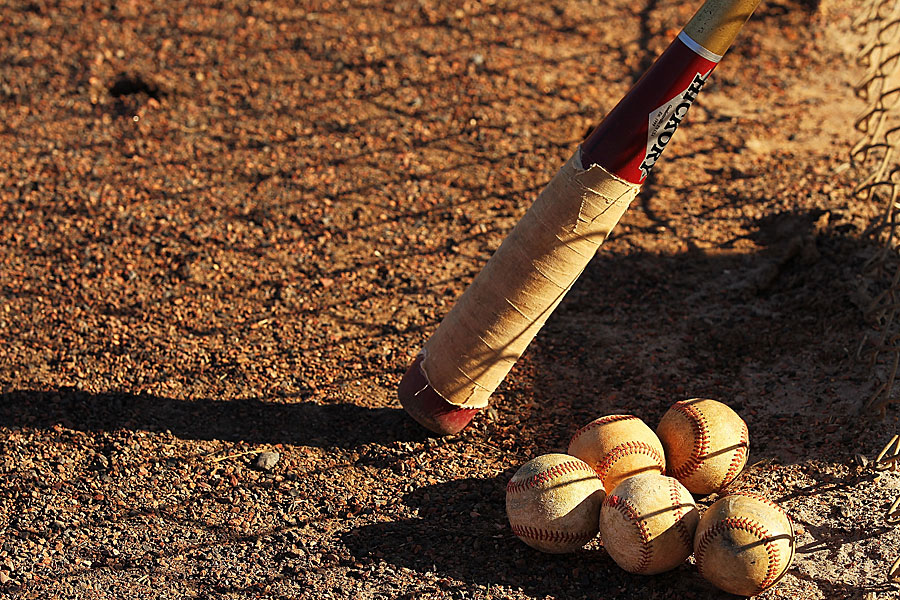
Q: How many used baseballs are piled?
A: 5